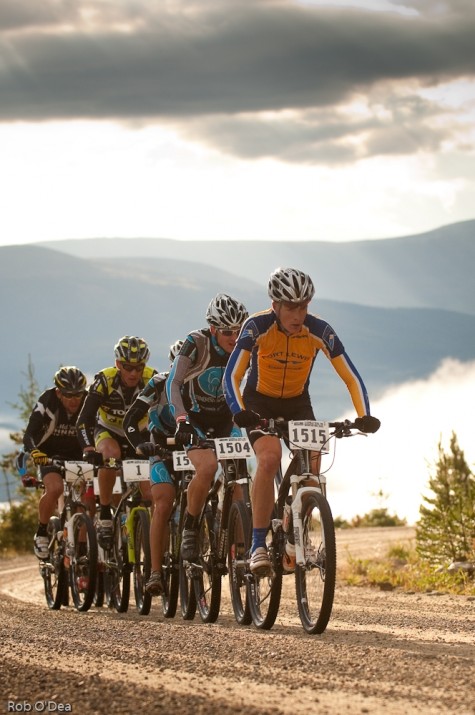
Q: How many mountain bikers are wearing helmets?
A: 5